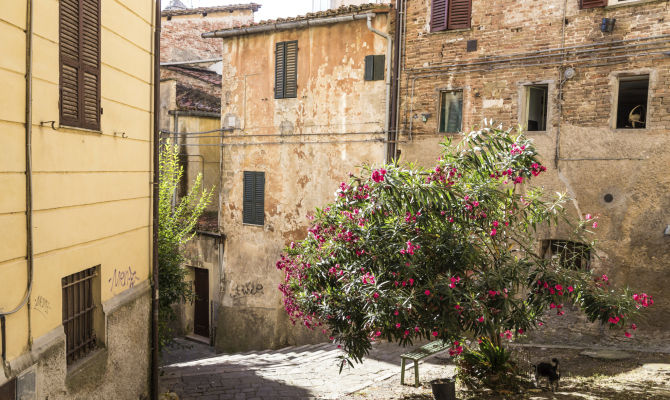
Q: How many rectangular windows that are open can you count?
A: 2